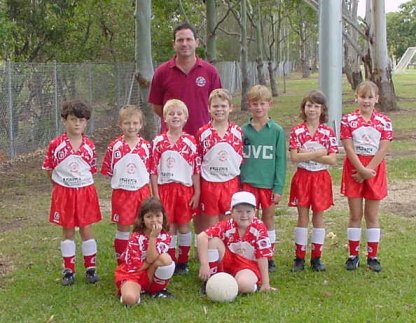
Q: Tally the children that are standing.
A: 7